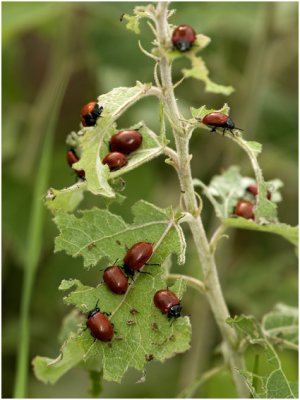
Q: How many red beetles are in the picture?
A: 12